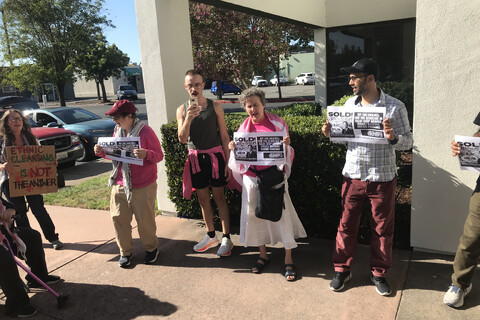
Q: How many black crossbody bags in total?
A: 1